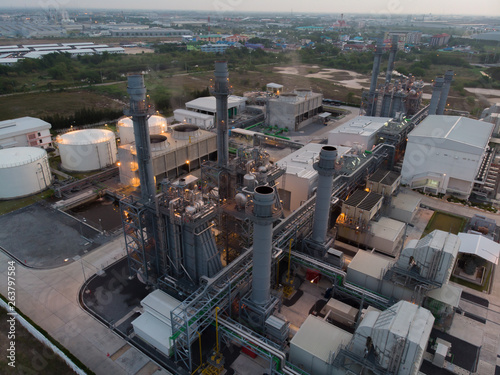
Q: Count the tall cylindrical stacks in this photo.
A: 8